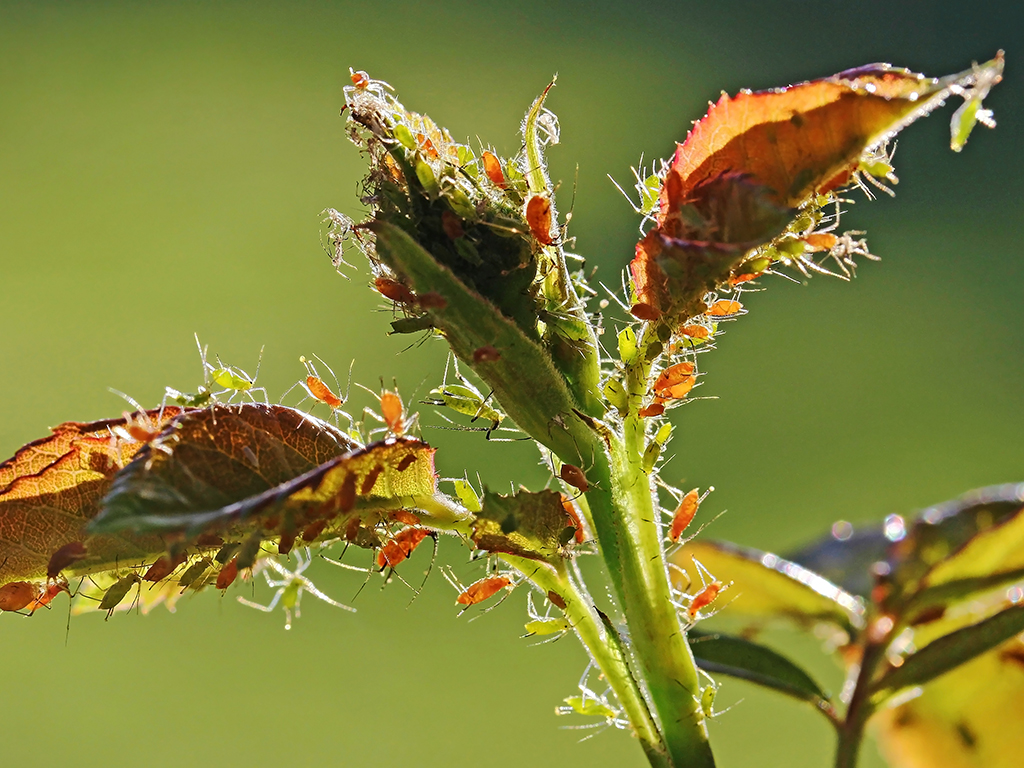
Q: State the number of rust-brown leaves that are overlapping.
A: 2